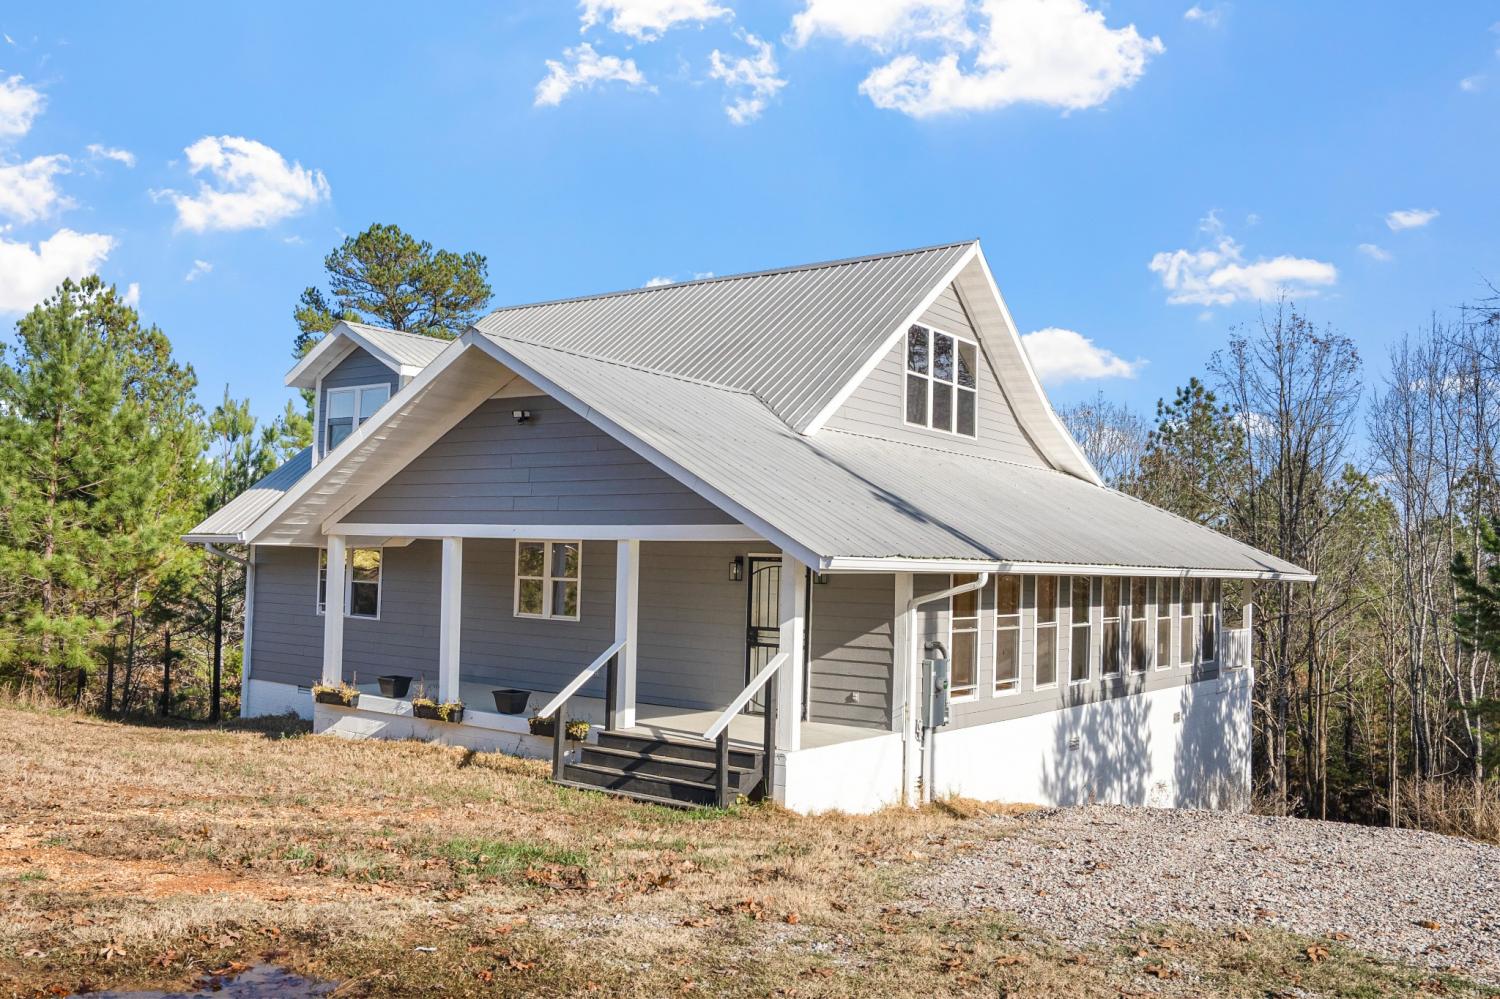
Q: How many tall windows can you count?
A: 9